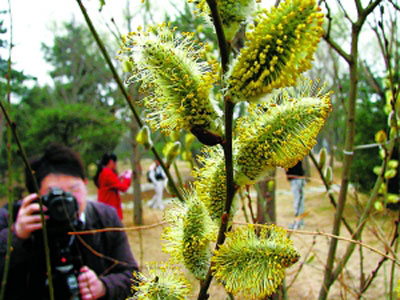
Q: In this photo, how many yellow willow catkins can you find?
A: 8